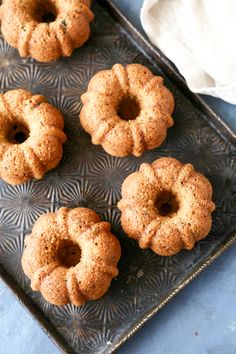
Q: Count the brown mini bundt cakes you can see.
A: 5